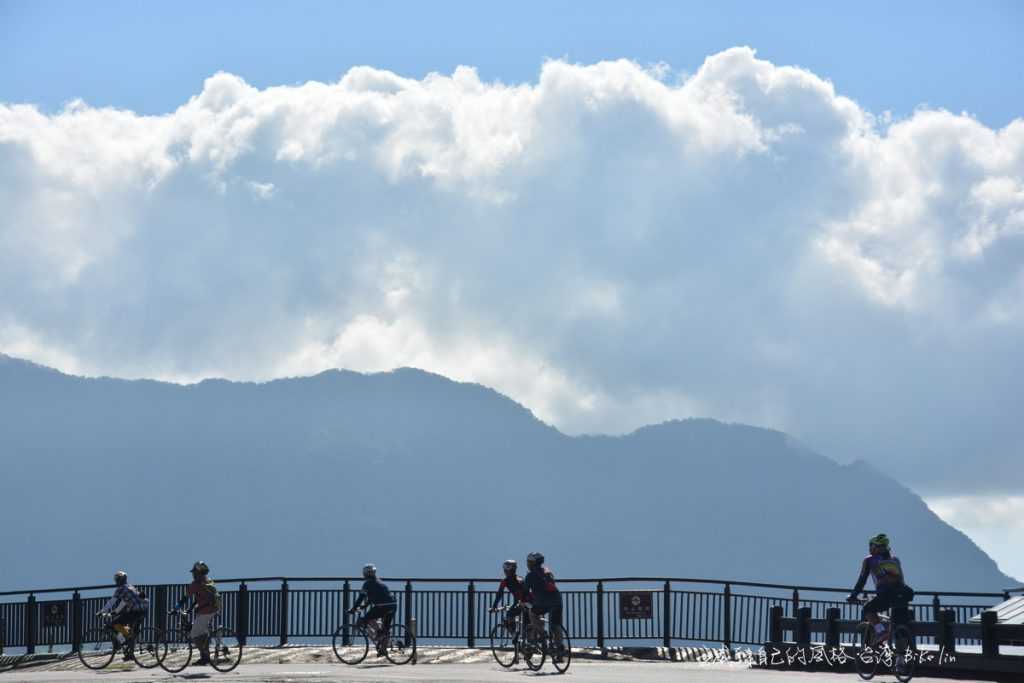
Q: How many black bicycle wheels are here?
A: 12